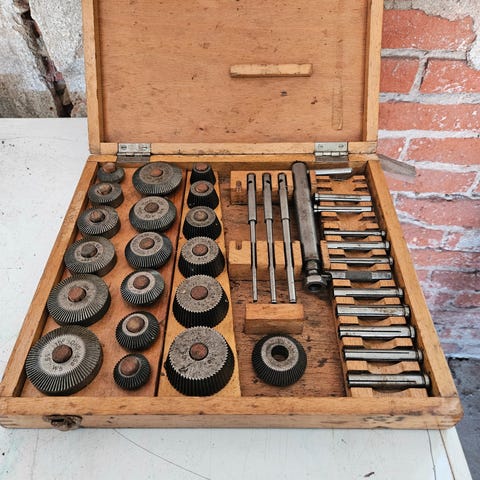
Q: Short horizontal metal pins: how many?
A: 12